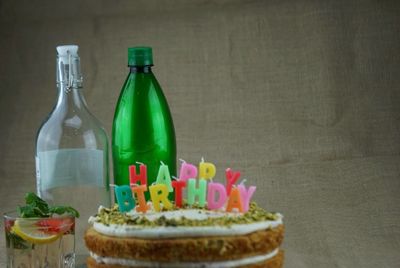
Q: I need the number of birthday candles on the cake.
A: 13